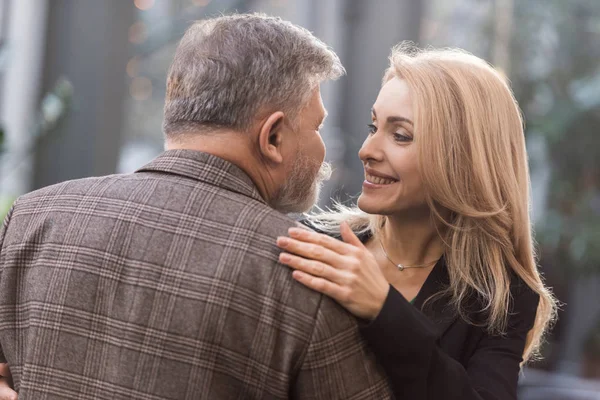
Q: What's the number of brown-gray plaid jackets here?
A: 1